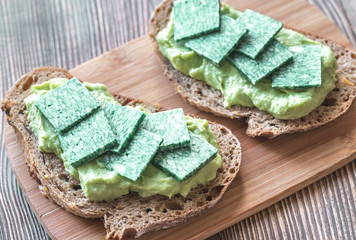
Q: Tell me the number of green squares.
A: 11